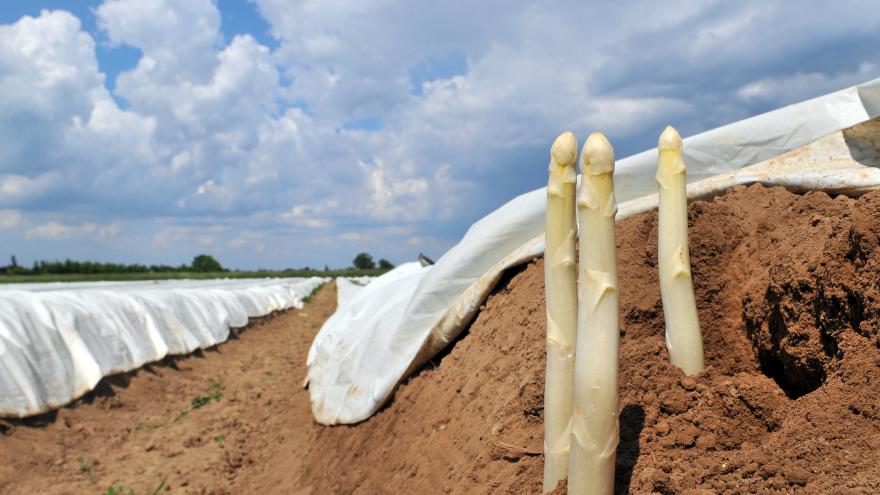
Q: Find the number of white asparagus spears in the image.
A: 3